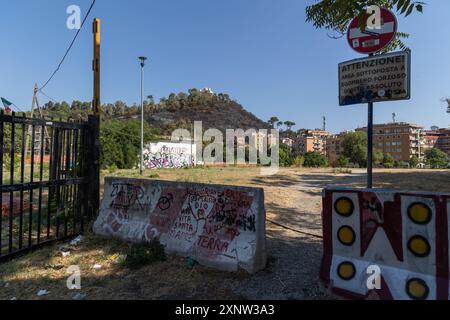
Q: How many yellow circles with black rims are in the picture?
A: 6